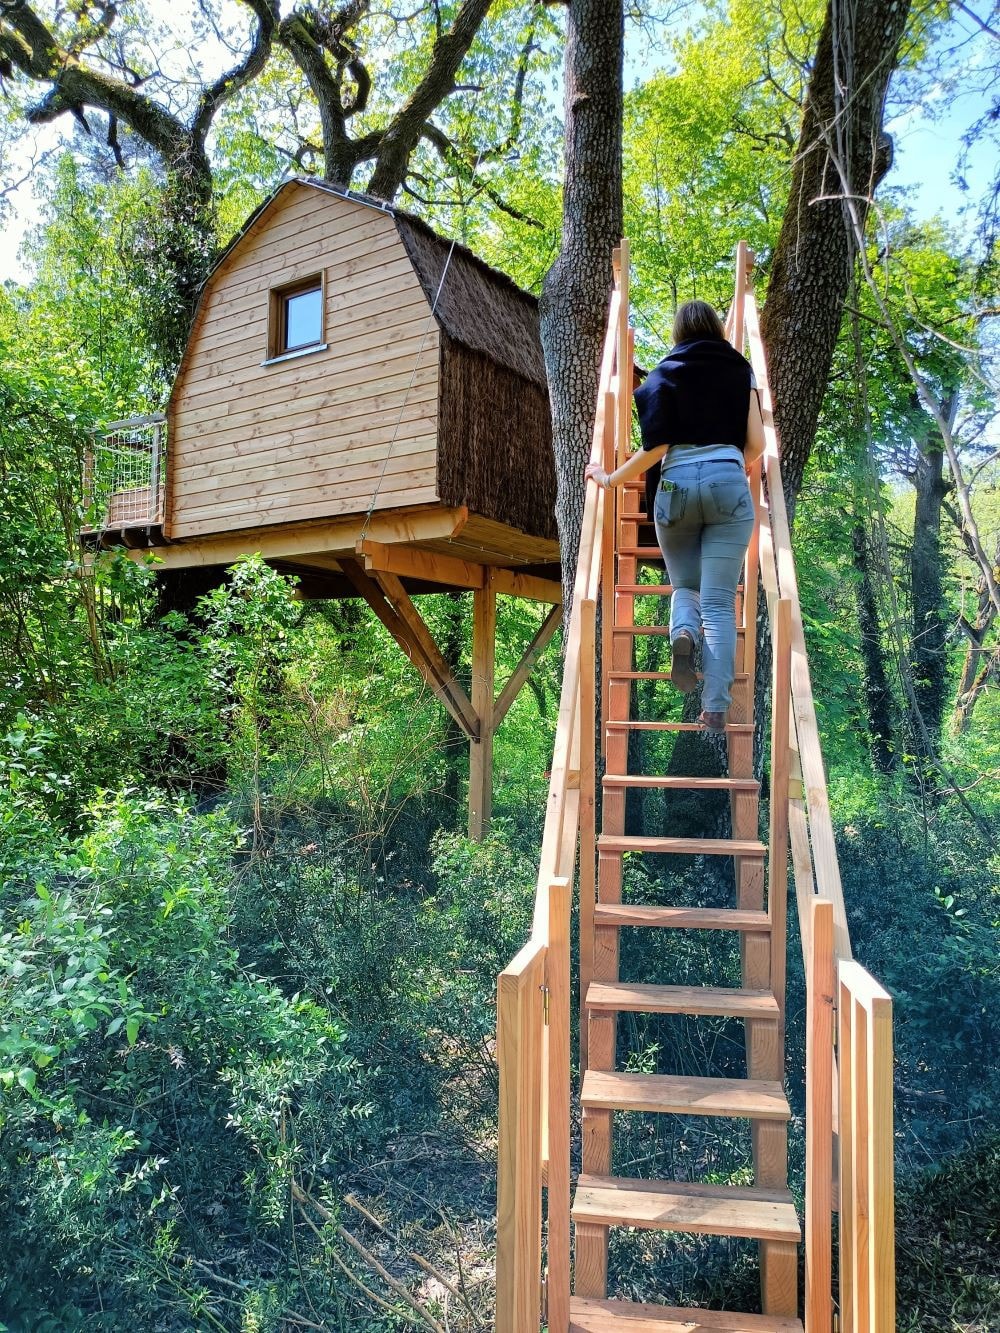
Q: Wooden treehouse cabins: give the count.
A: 1